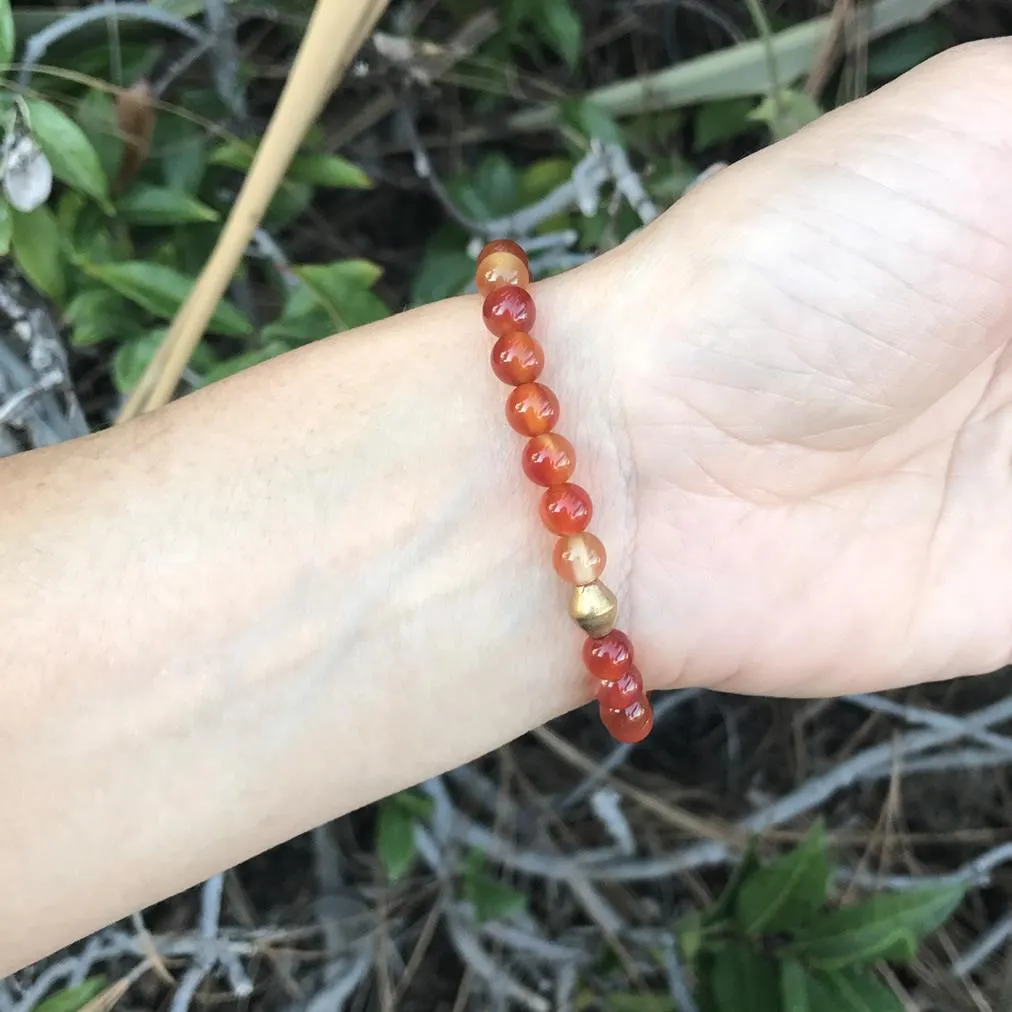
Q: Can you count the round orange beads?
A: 11